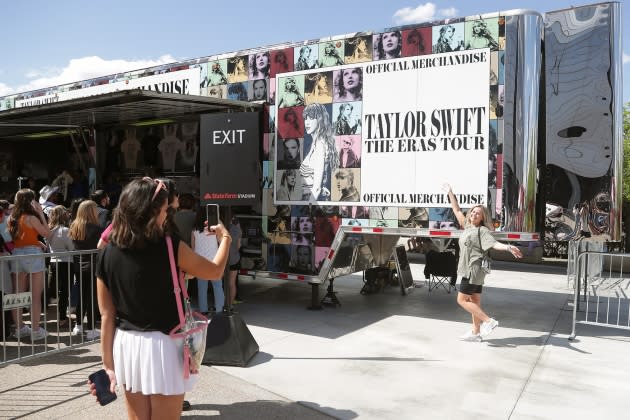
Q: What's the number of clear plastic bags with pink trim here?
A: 1